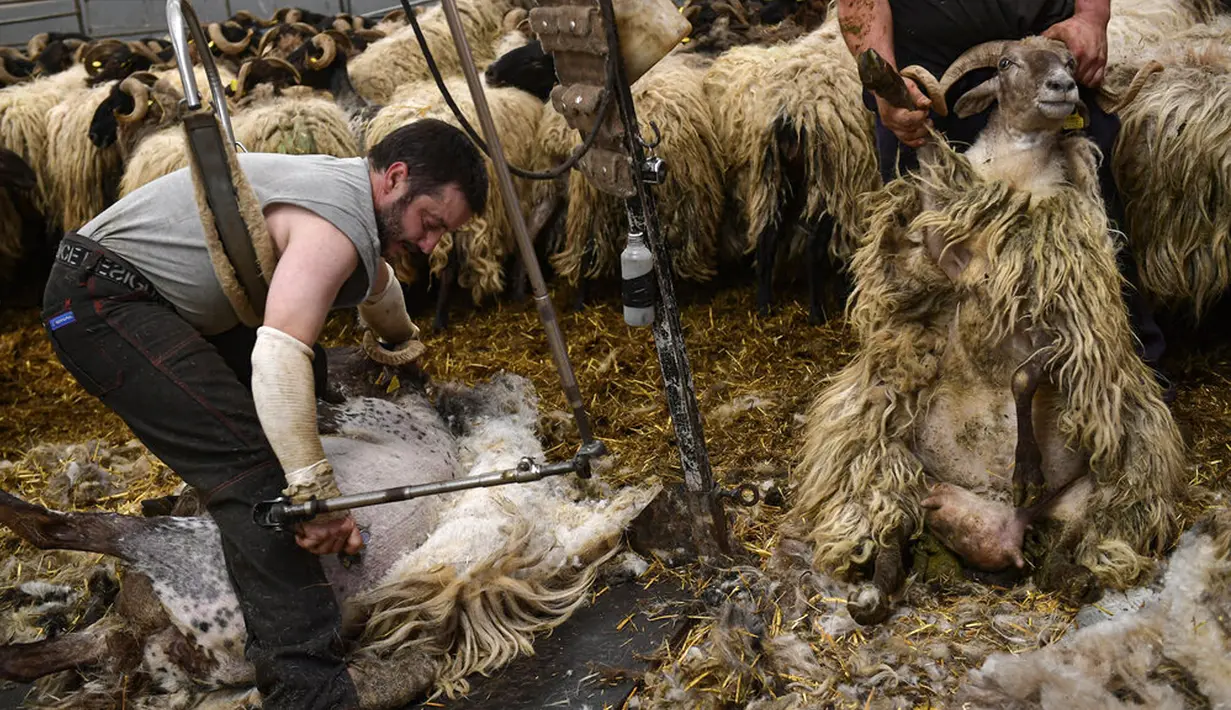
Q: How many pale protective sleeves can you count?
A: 2